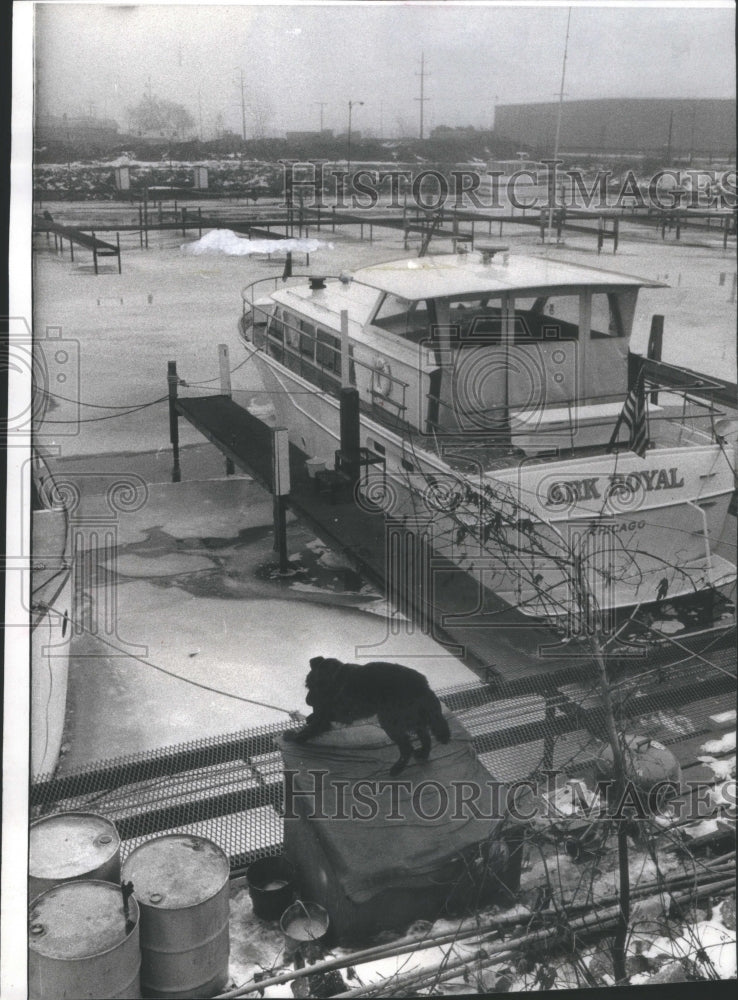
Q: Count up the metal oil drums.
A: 3